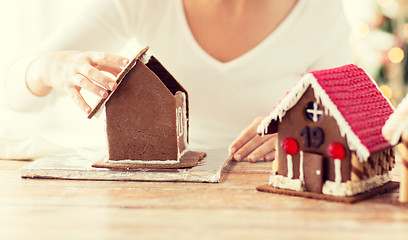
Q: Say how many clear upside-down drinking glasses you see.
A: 0